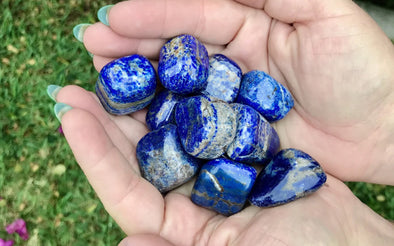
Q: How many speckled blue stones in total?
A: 10